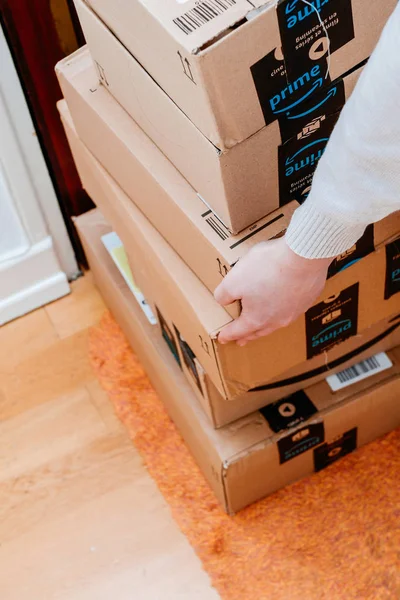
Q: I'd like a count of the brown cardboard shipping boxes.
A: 6